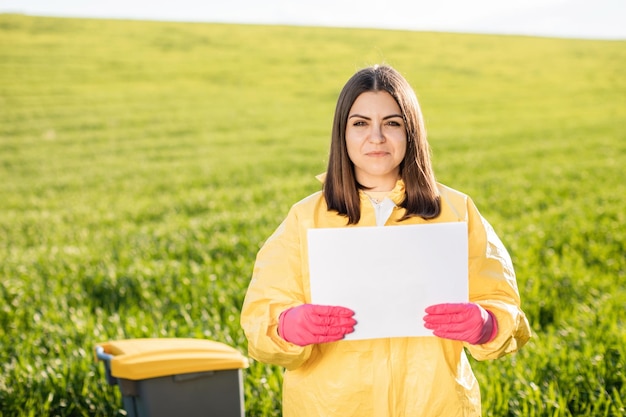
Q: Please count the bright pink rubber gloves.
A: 2